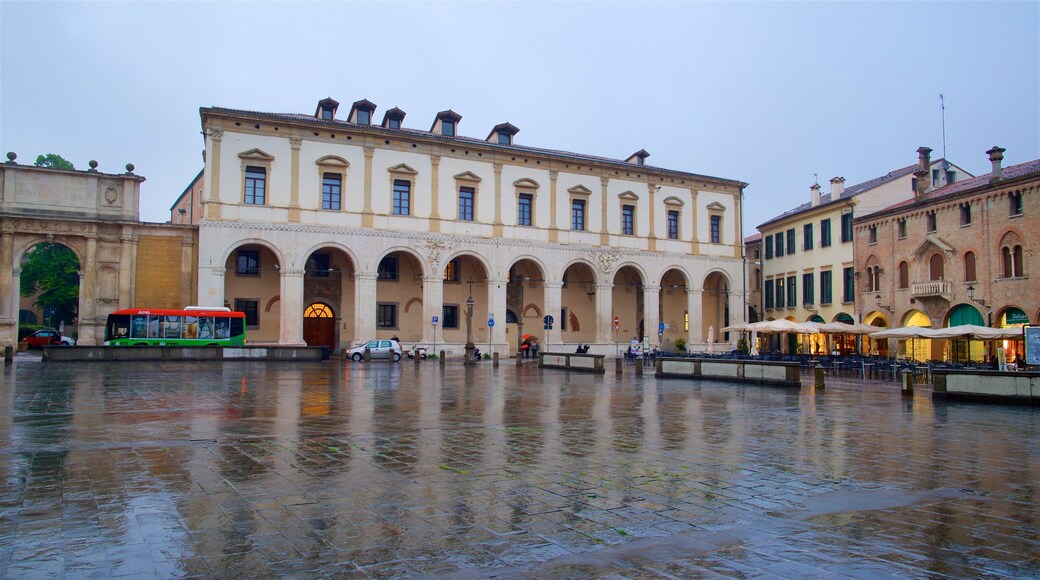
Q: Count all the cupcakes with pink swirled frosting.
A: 0